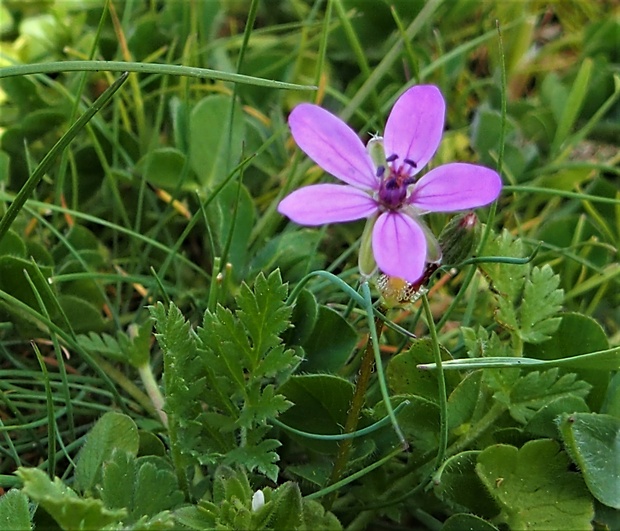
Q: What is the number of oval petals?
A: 5